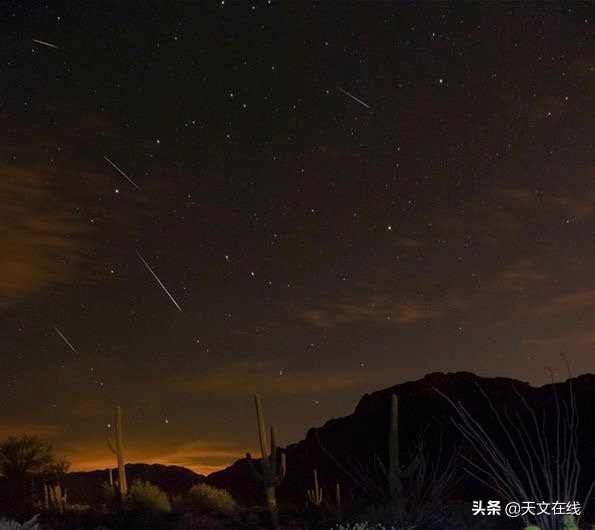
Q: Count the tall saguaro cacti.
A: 3